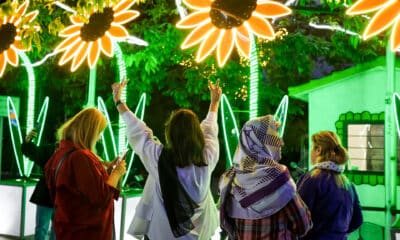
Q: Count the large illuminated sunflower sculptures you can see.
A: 4